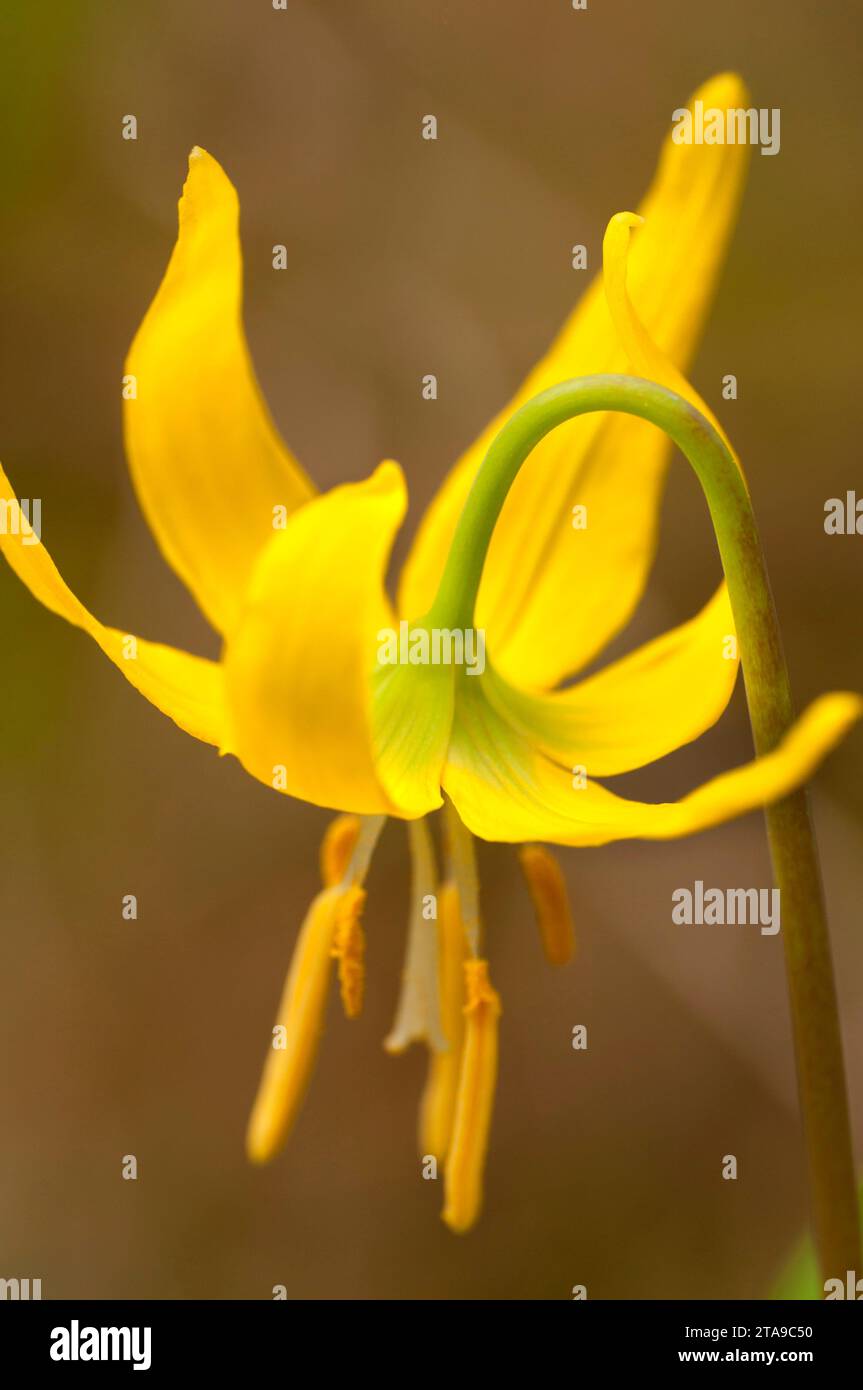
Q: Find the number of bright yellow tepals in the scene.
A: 6